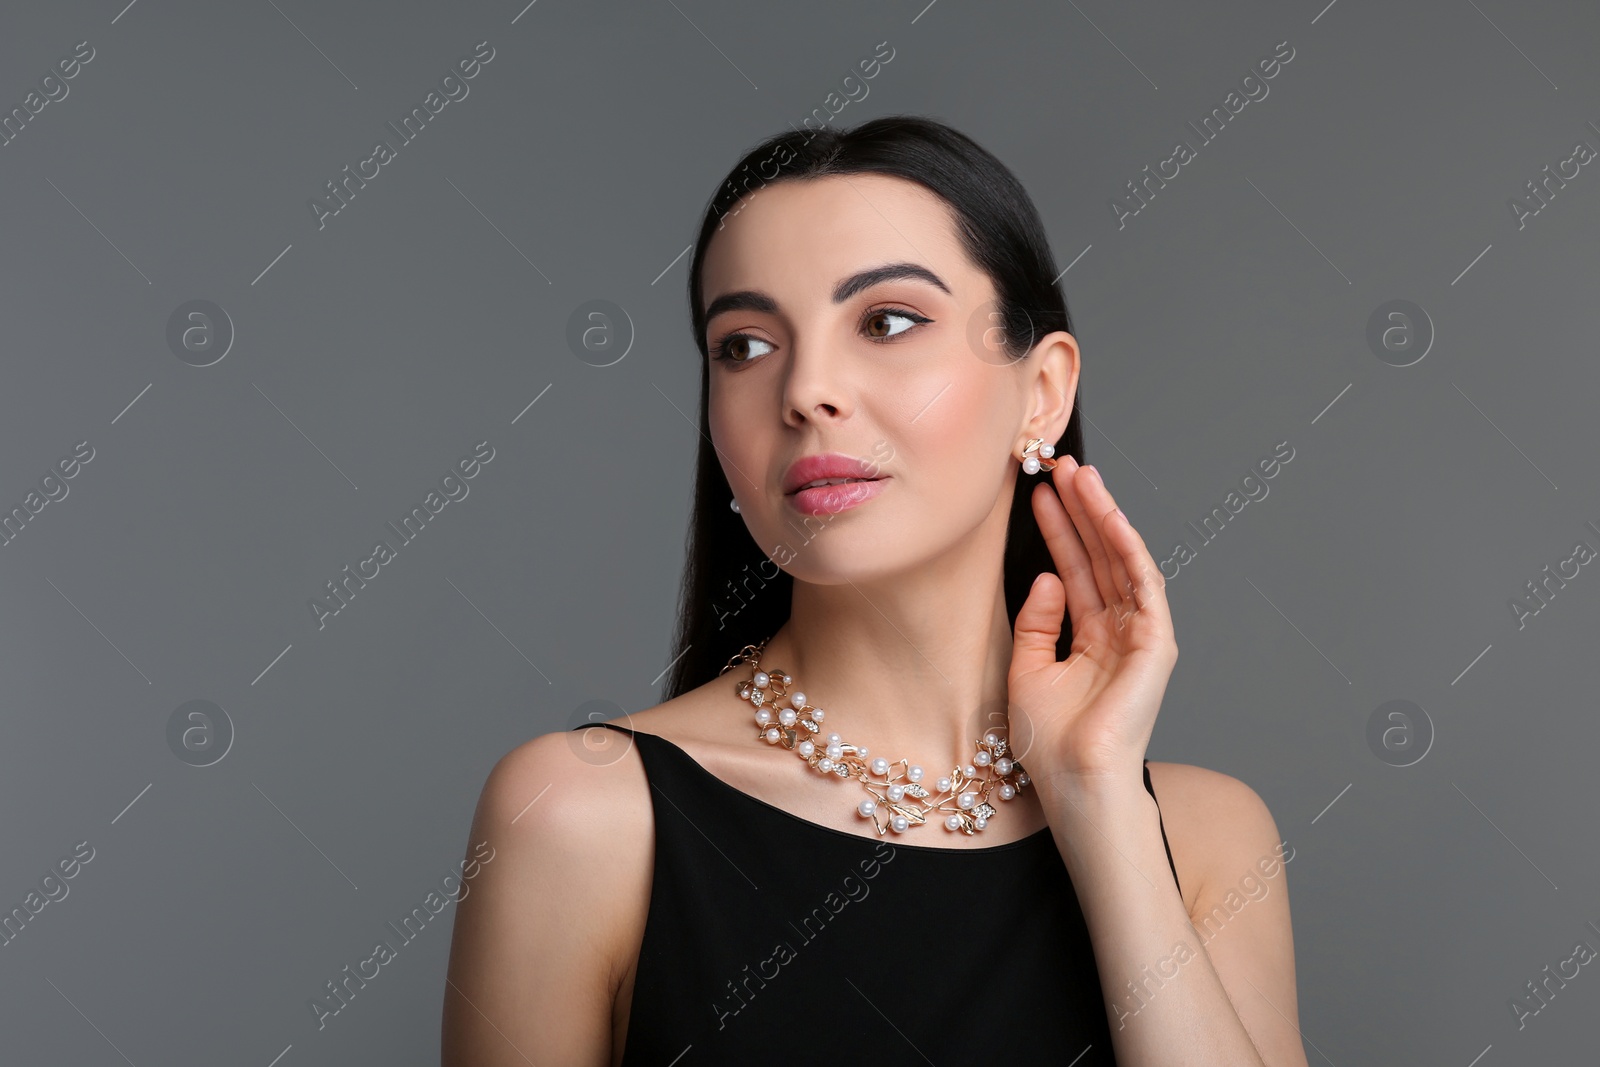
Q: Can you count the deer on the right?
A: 0